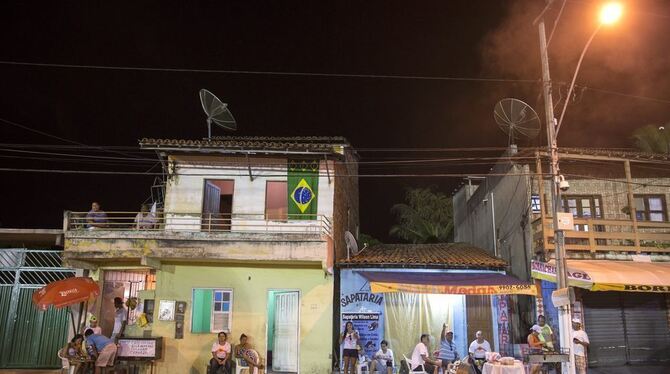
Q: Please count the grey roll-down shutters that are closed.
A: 2